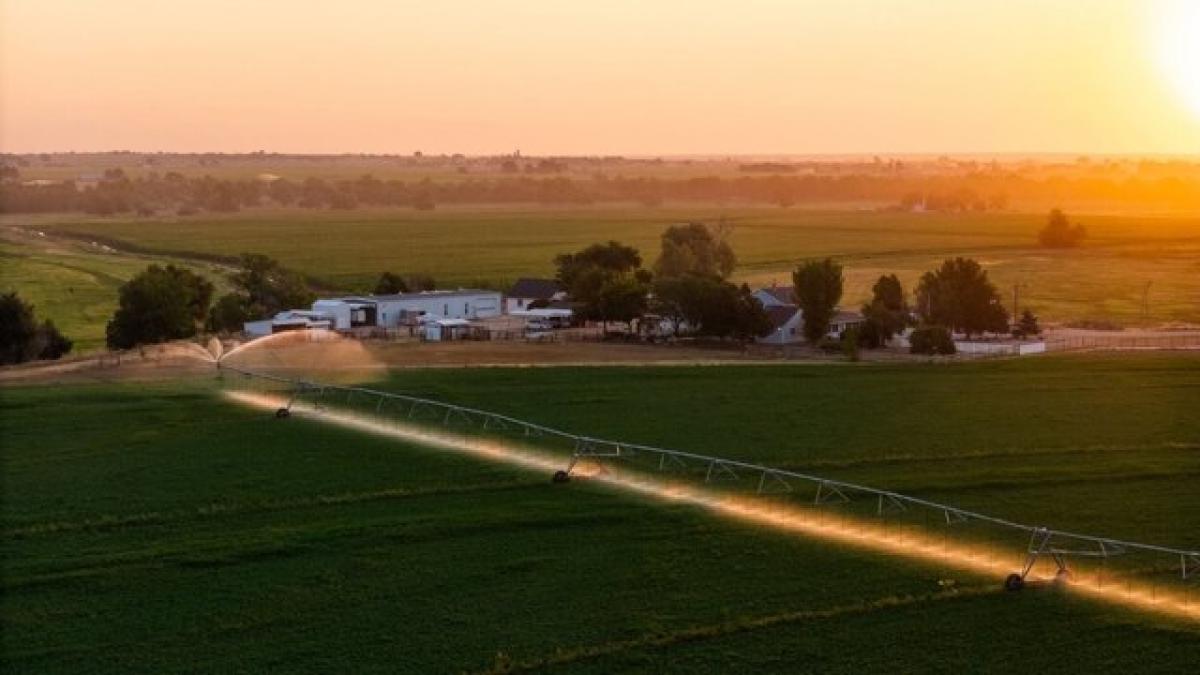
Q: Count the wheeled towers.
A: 3